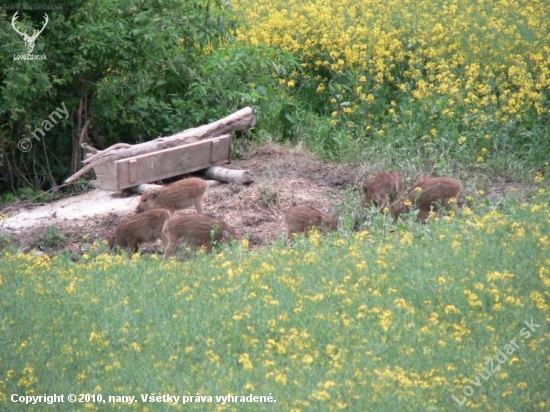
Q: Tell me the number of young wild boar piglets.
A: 7